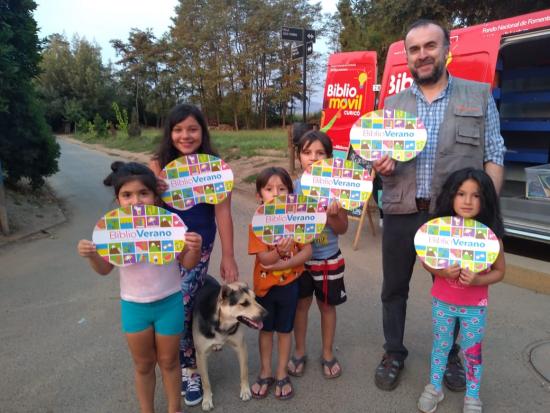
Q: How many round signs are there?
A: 6